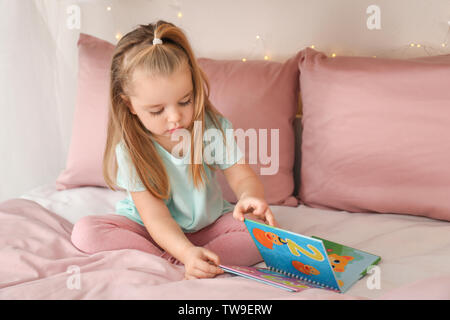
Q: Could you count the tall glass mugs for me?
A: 0